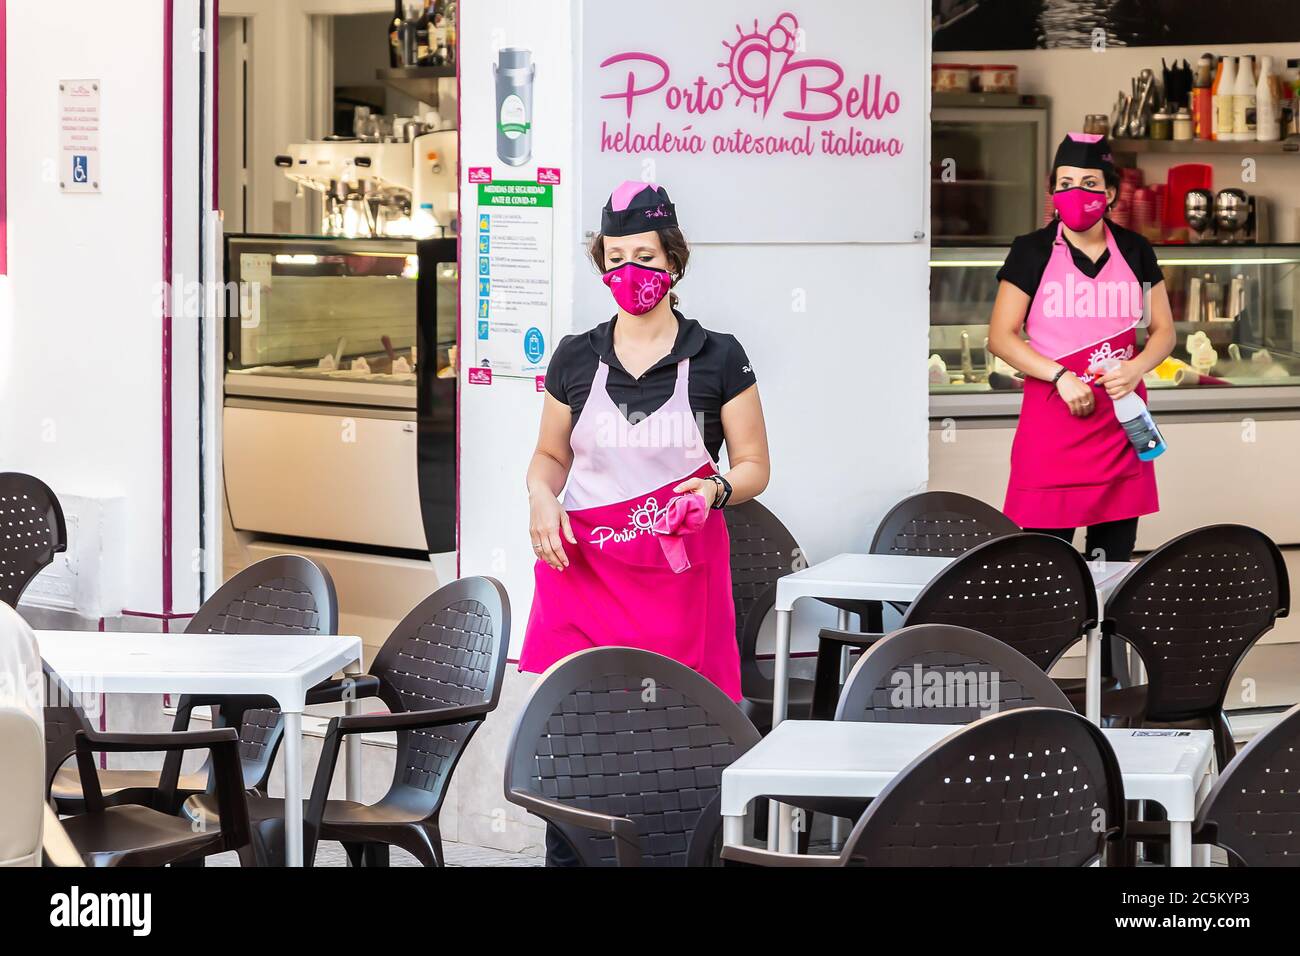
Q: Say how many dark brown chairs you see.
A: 12